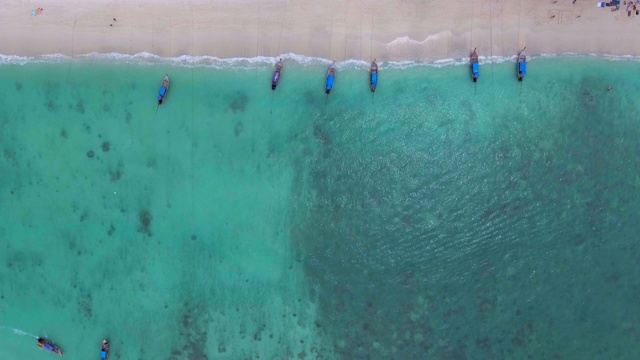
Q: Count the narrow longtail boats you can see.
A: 8